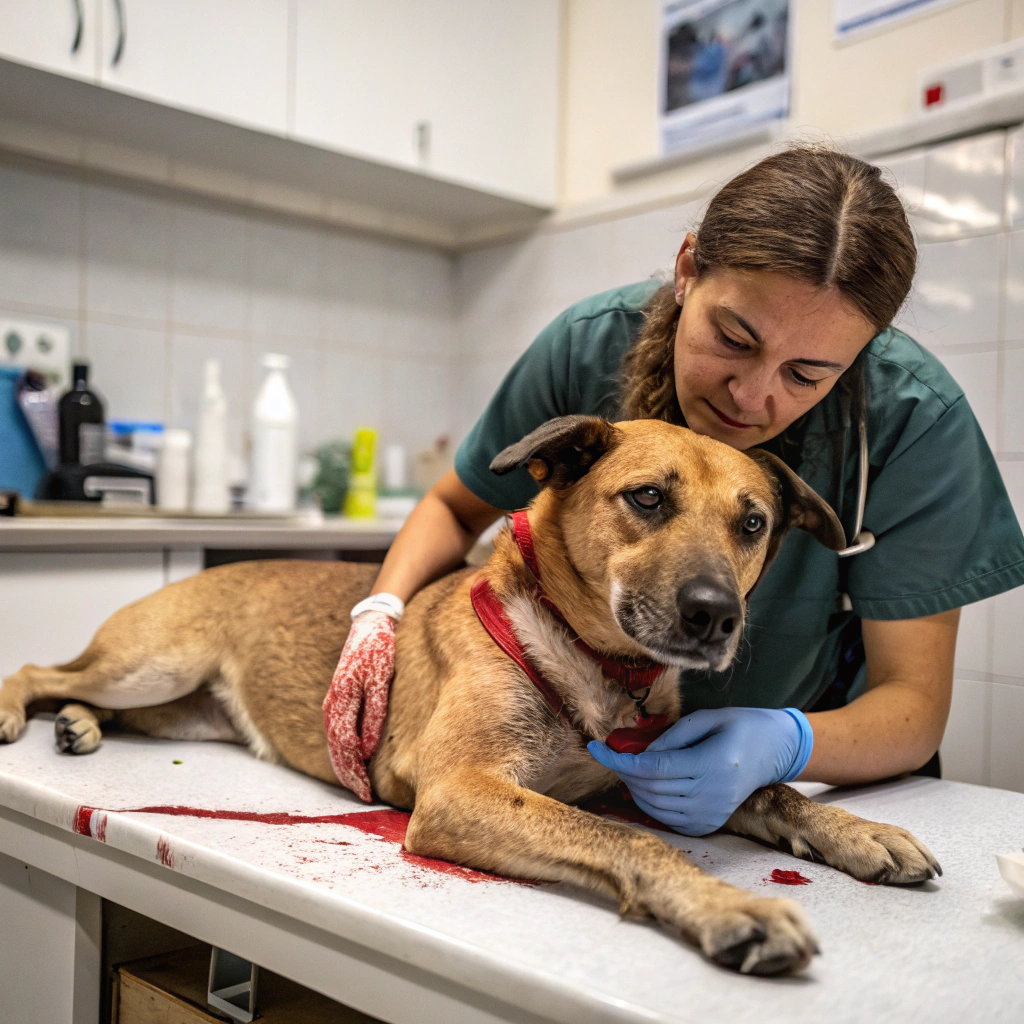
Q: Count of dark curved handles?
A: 2